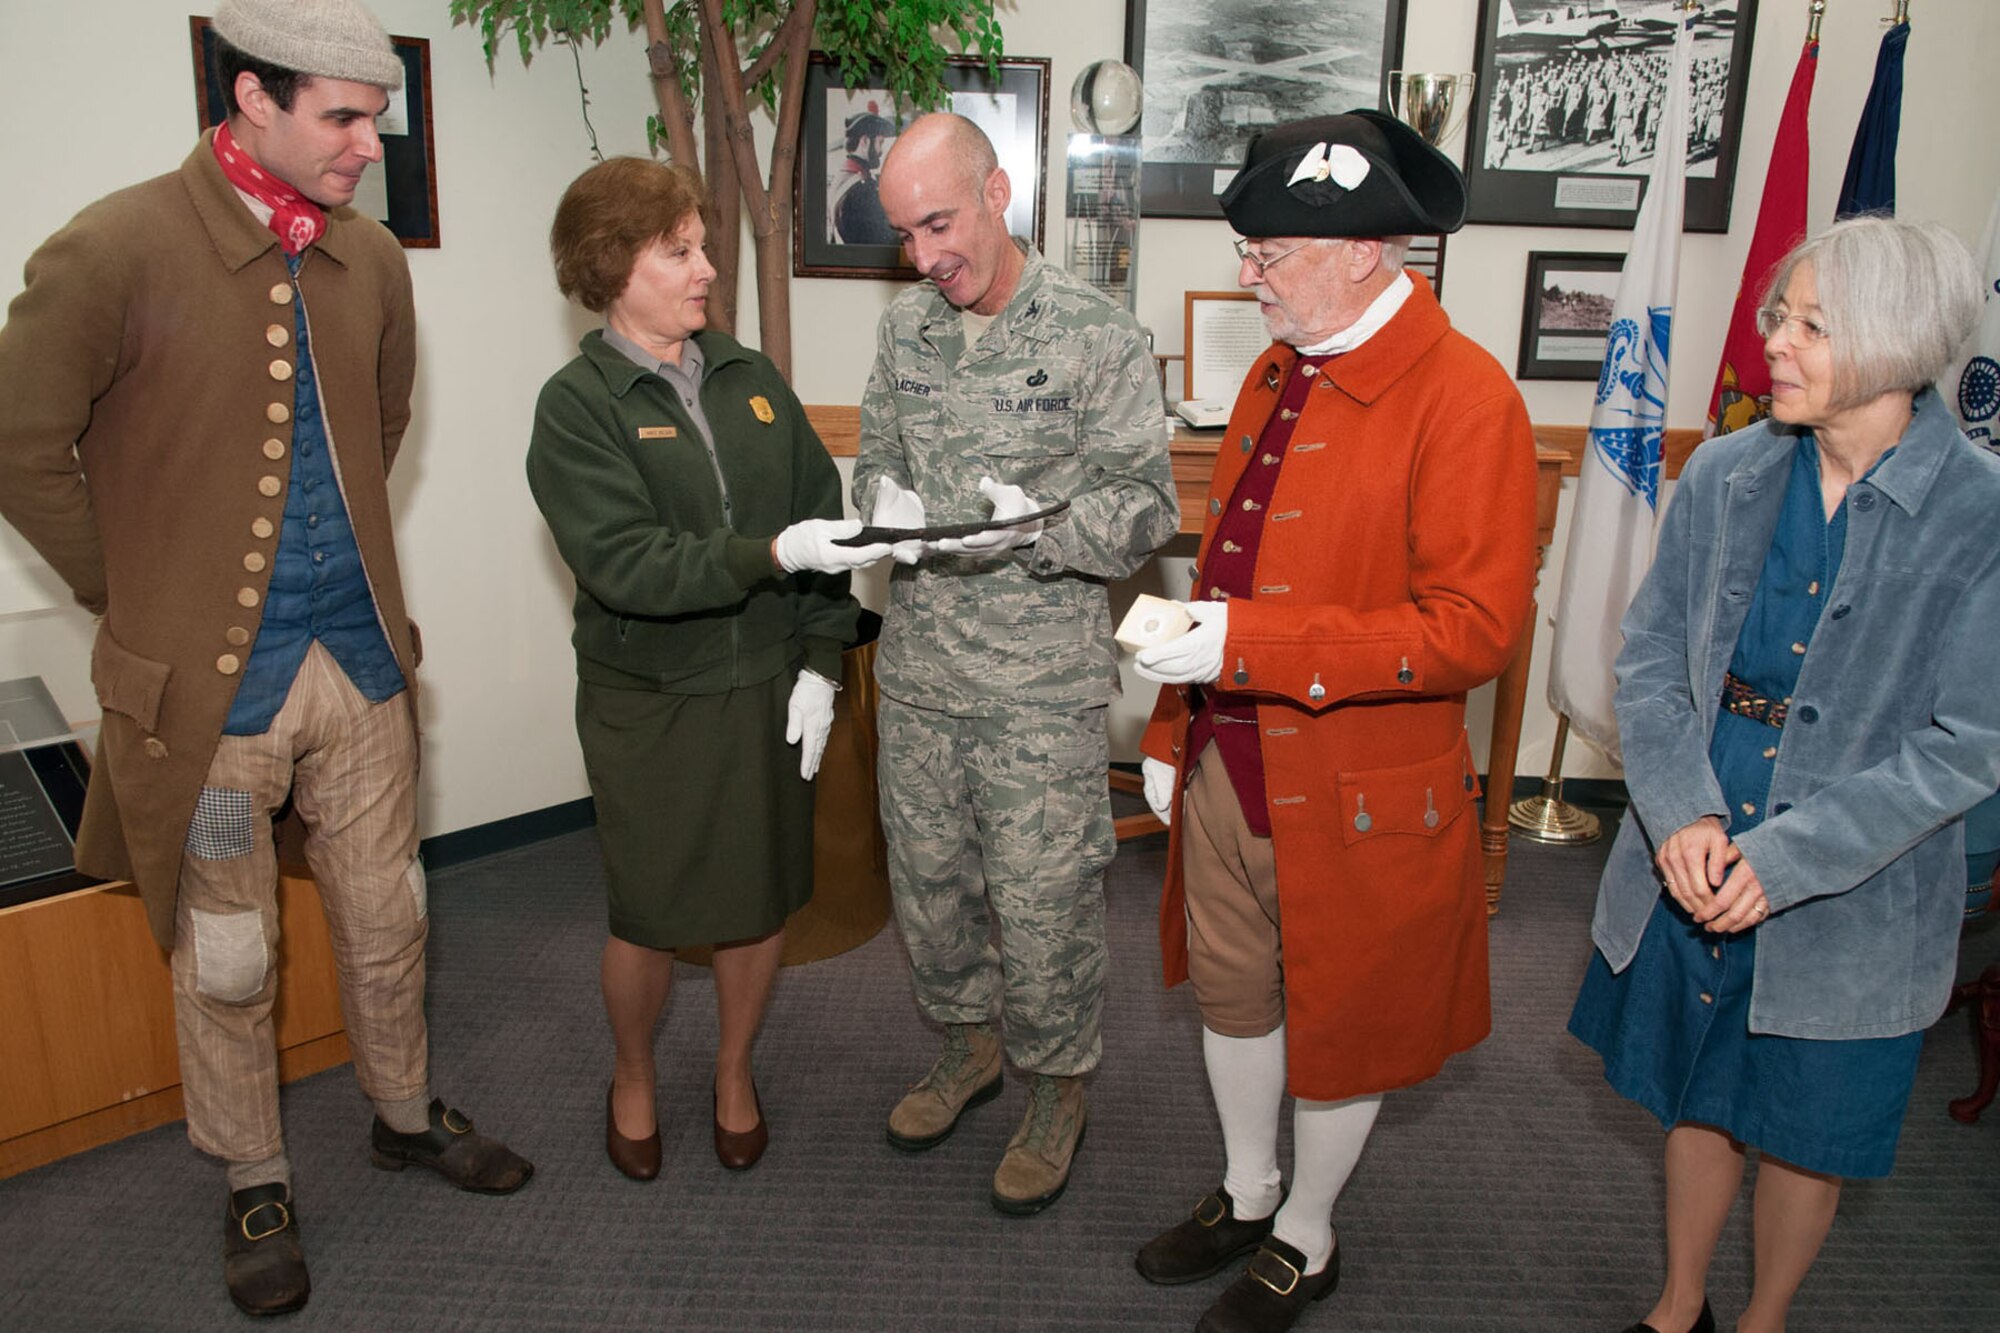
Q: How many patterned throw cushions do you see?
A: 0